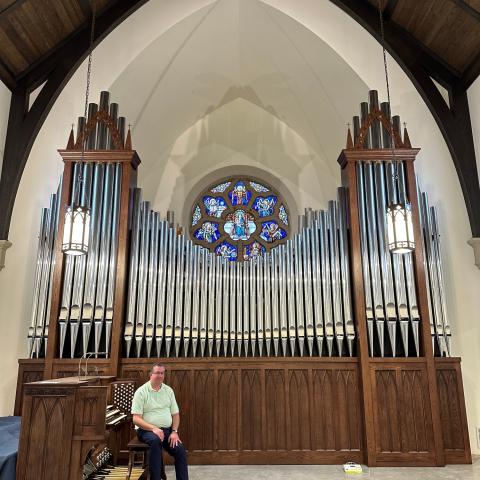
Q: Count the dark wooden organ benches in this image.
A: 1